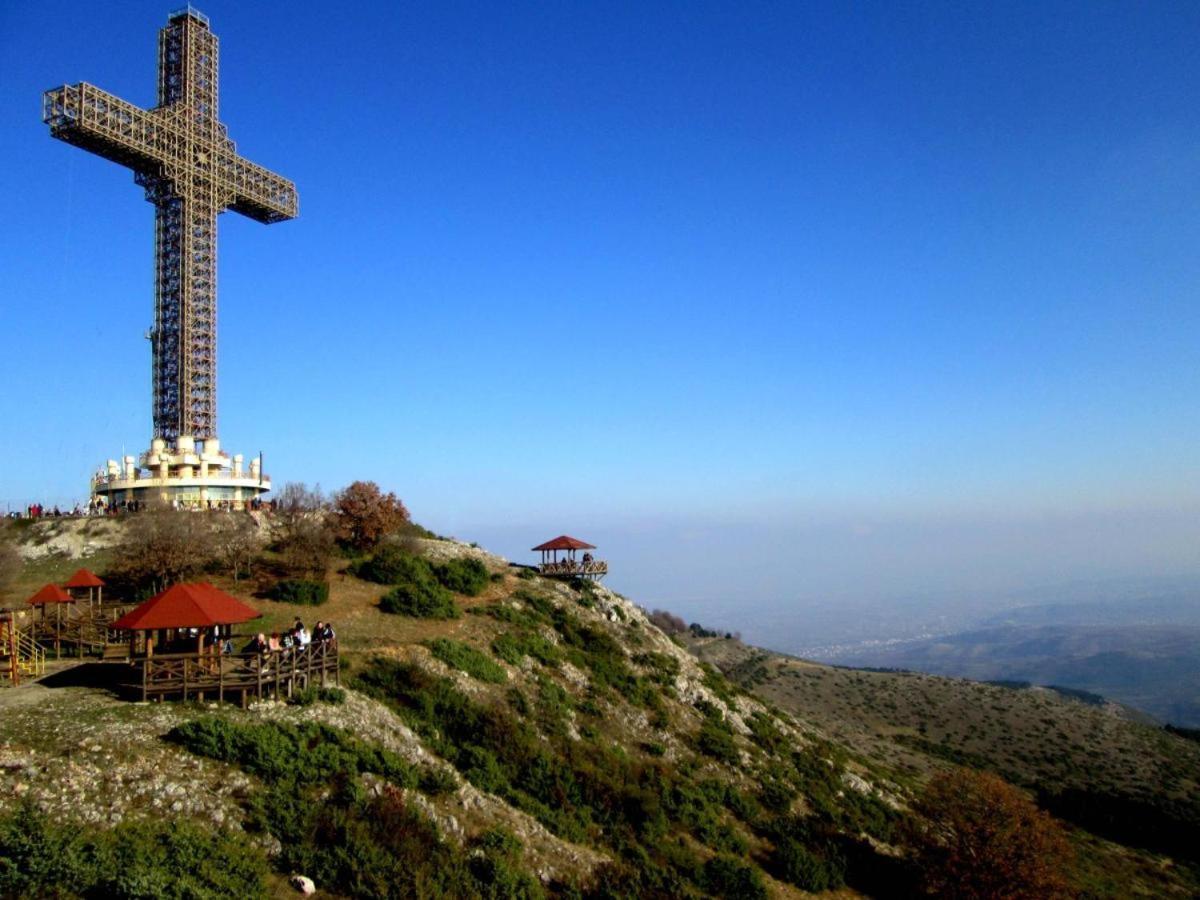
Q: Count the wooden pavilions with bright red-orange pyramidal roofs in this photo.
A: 4